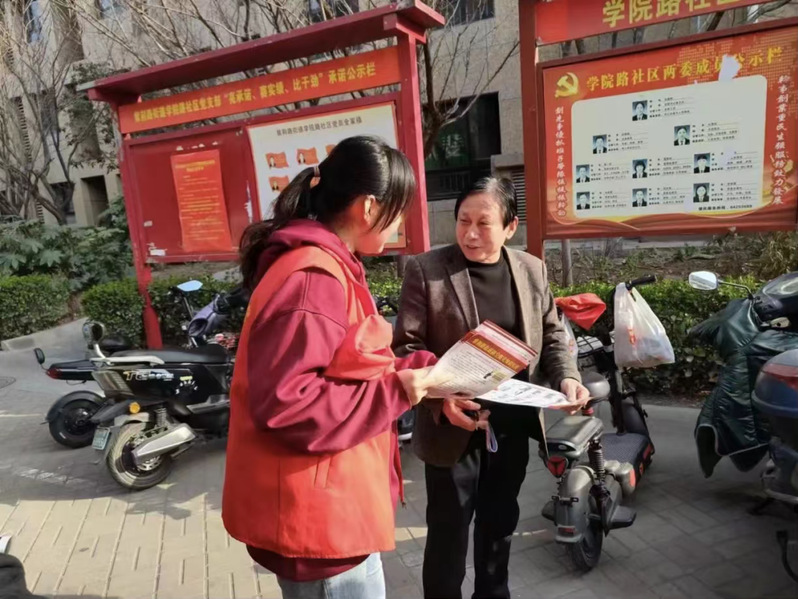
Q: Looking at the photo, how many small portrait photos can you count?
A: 9